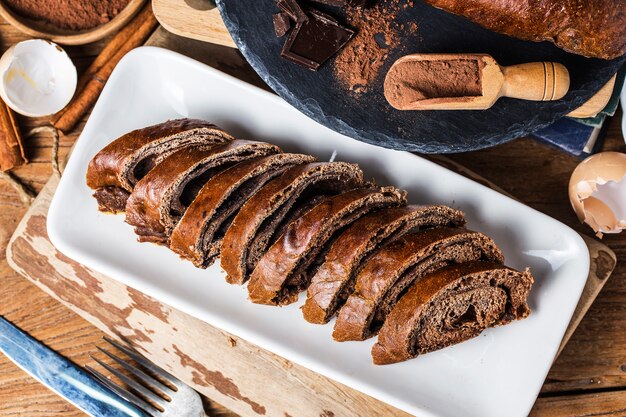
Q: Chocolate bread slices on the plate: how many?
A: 8